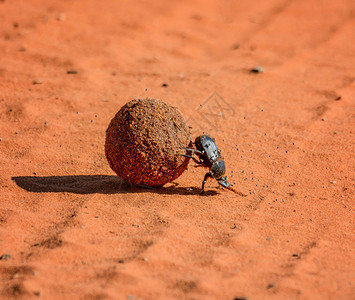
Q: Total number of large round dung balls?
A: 1